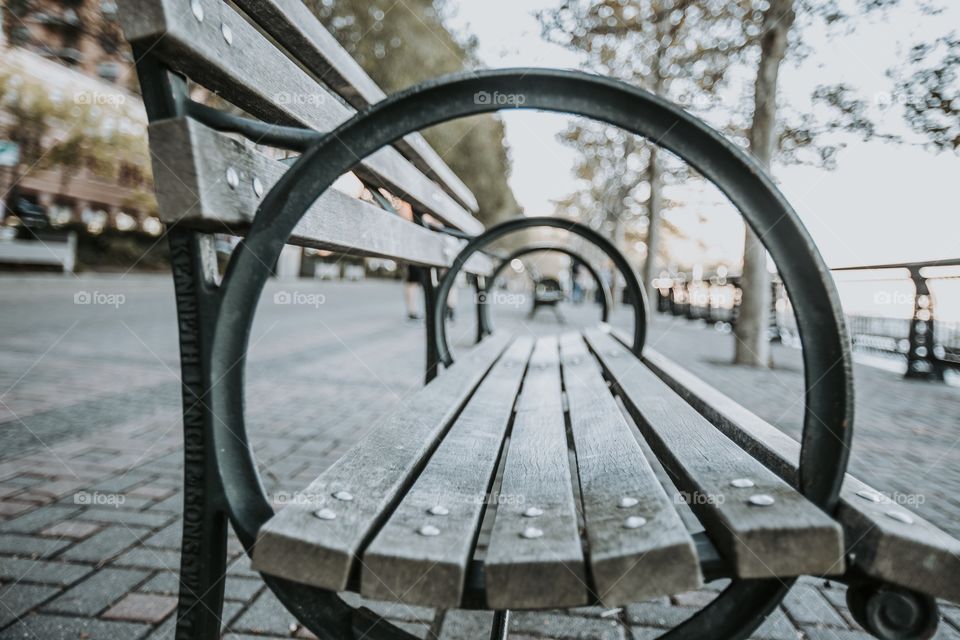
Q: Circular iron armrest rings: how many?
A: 3